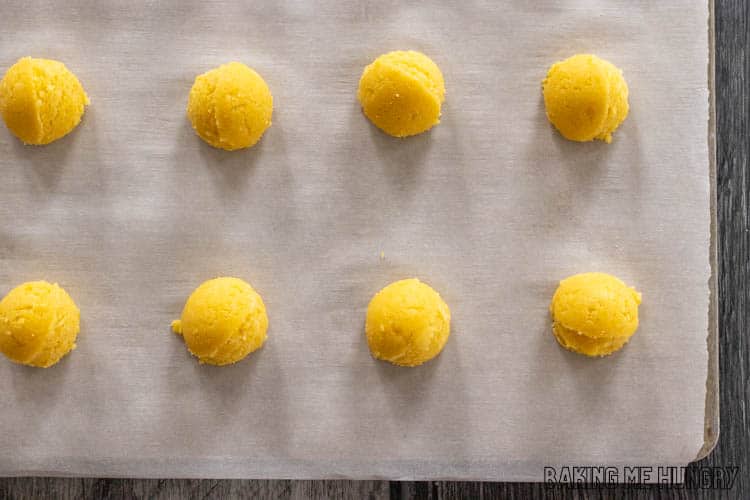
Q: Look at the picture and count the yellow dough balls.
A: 8